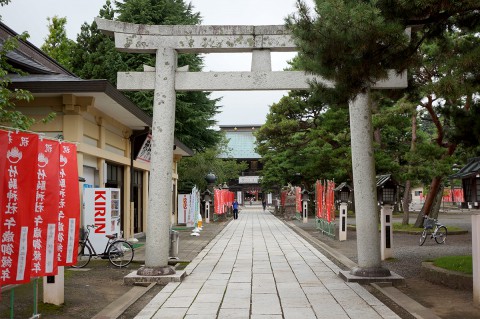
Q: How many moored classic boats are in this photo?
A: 0